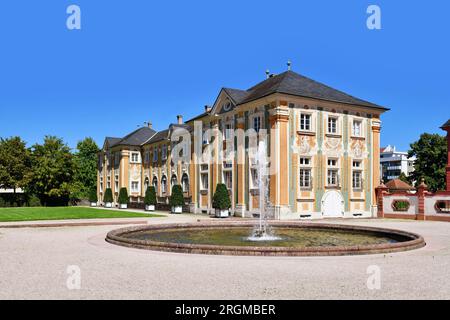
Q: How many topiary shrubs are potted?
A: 6